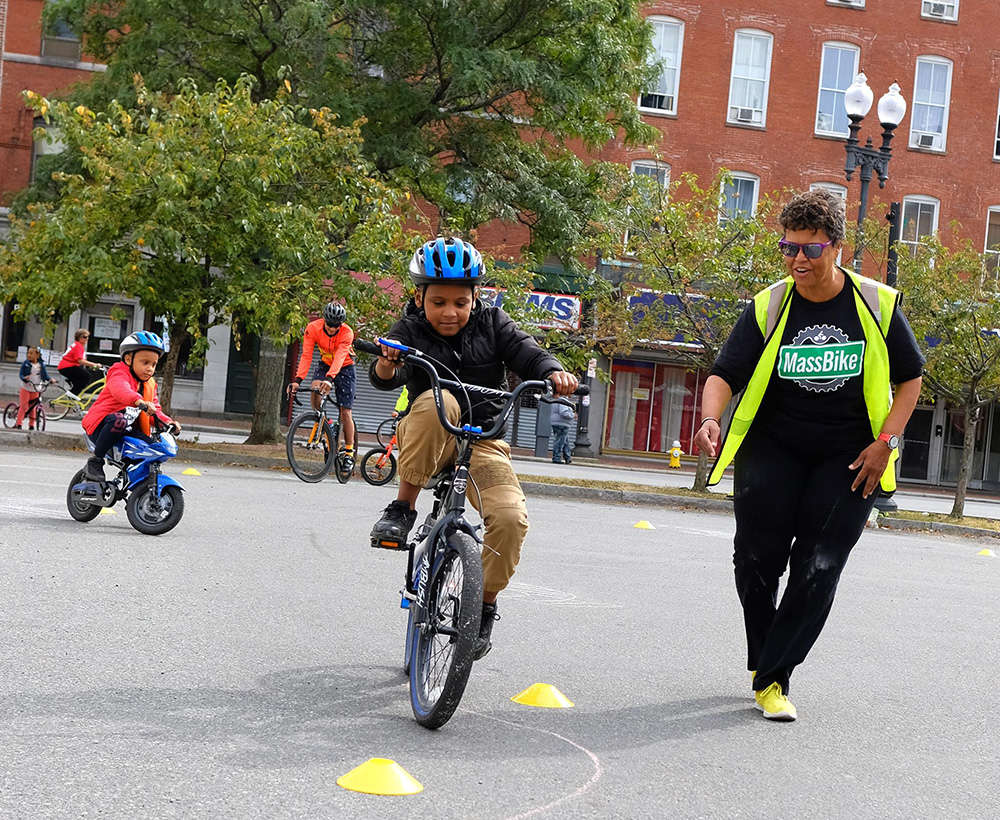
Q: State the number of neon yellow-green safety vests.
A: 1